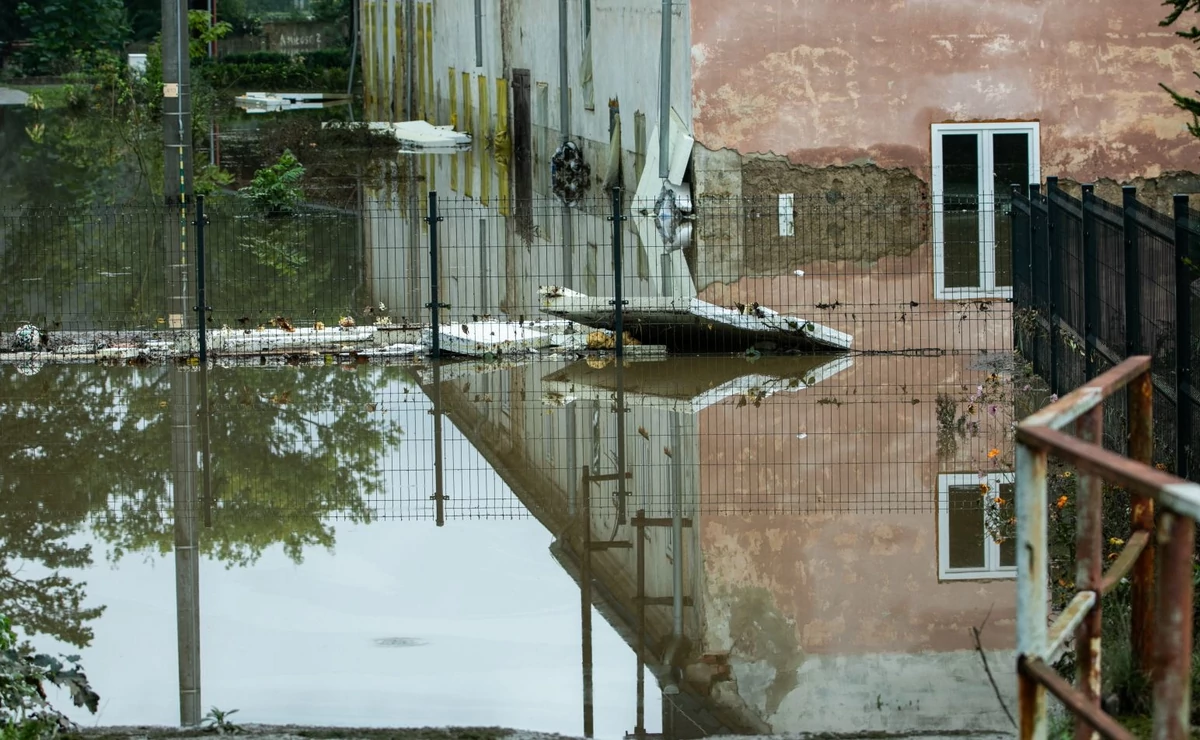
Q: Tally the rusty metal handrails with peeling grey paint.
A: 1